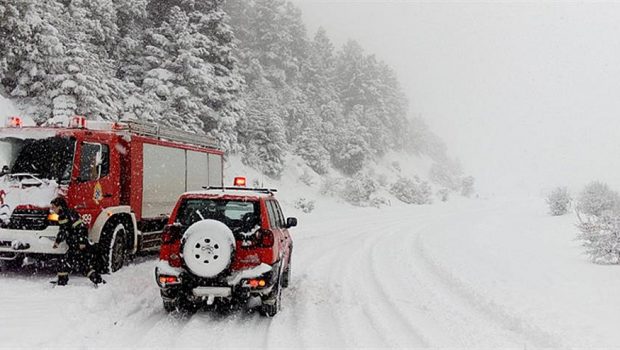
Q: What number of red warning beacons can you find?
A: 3